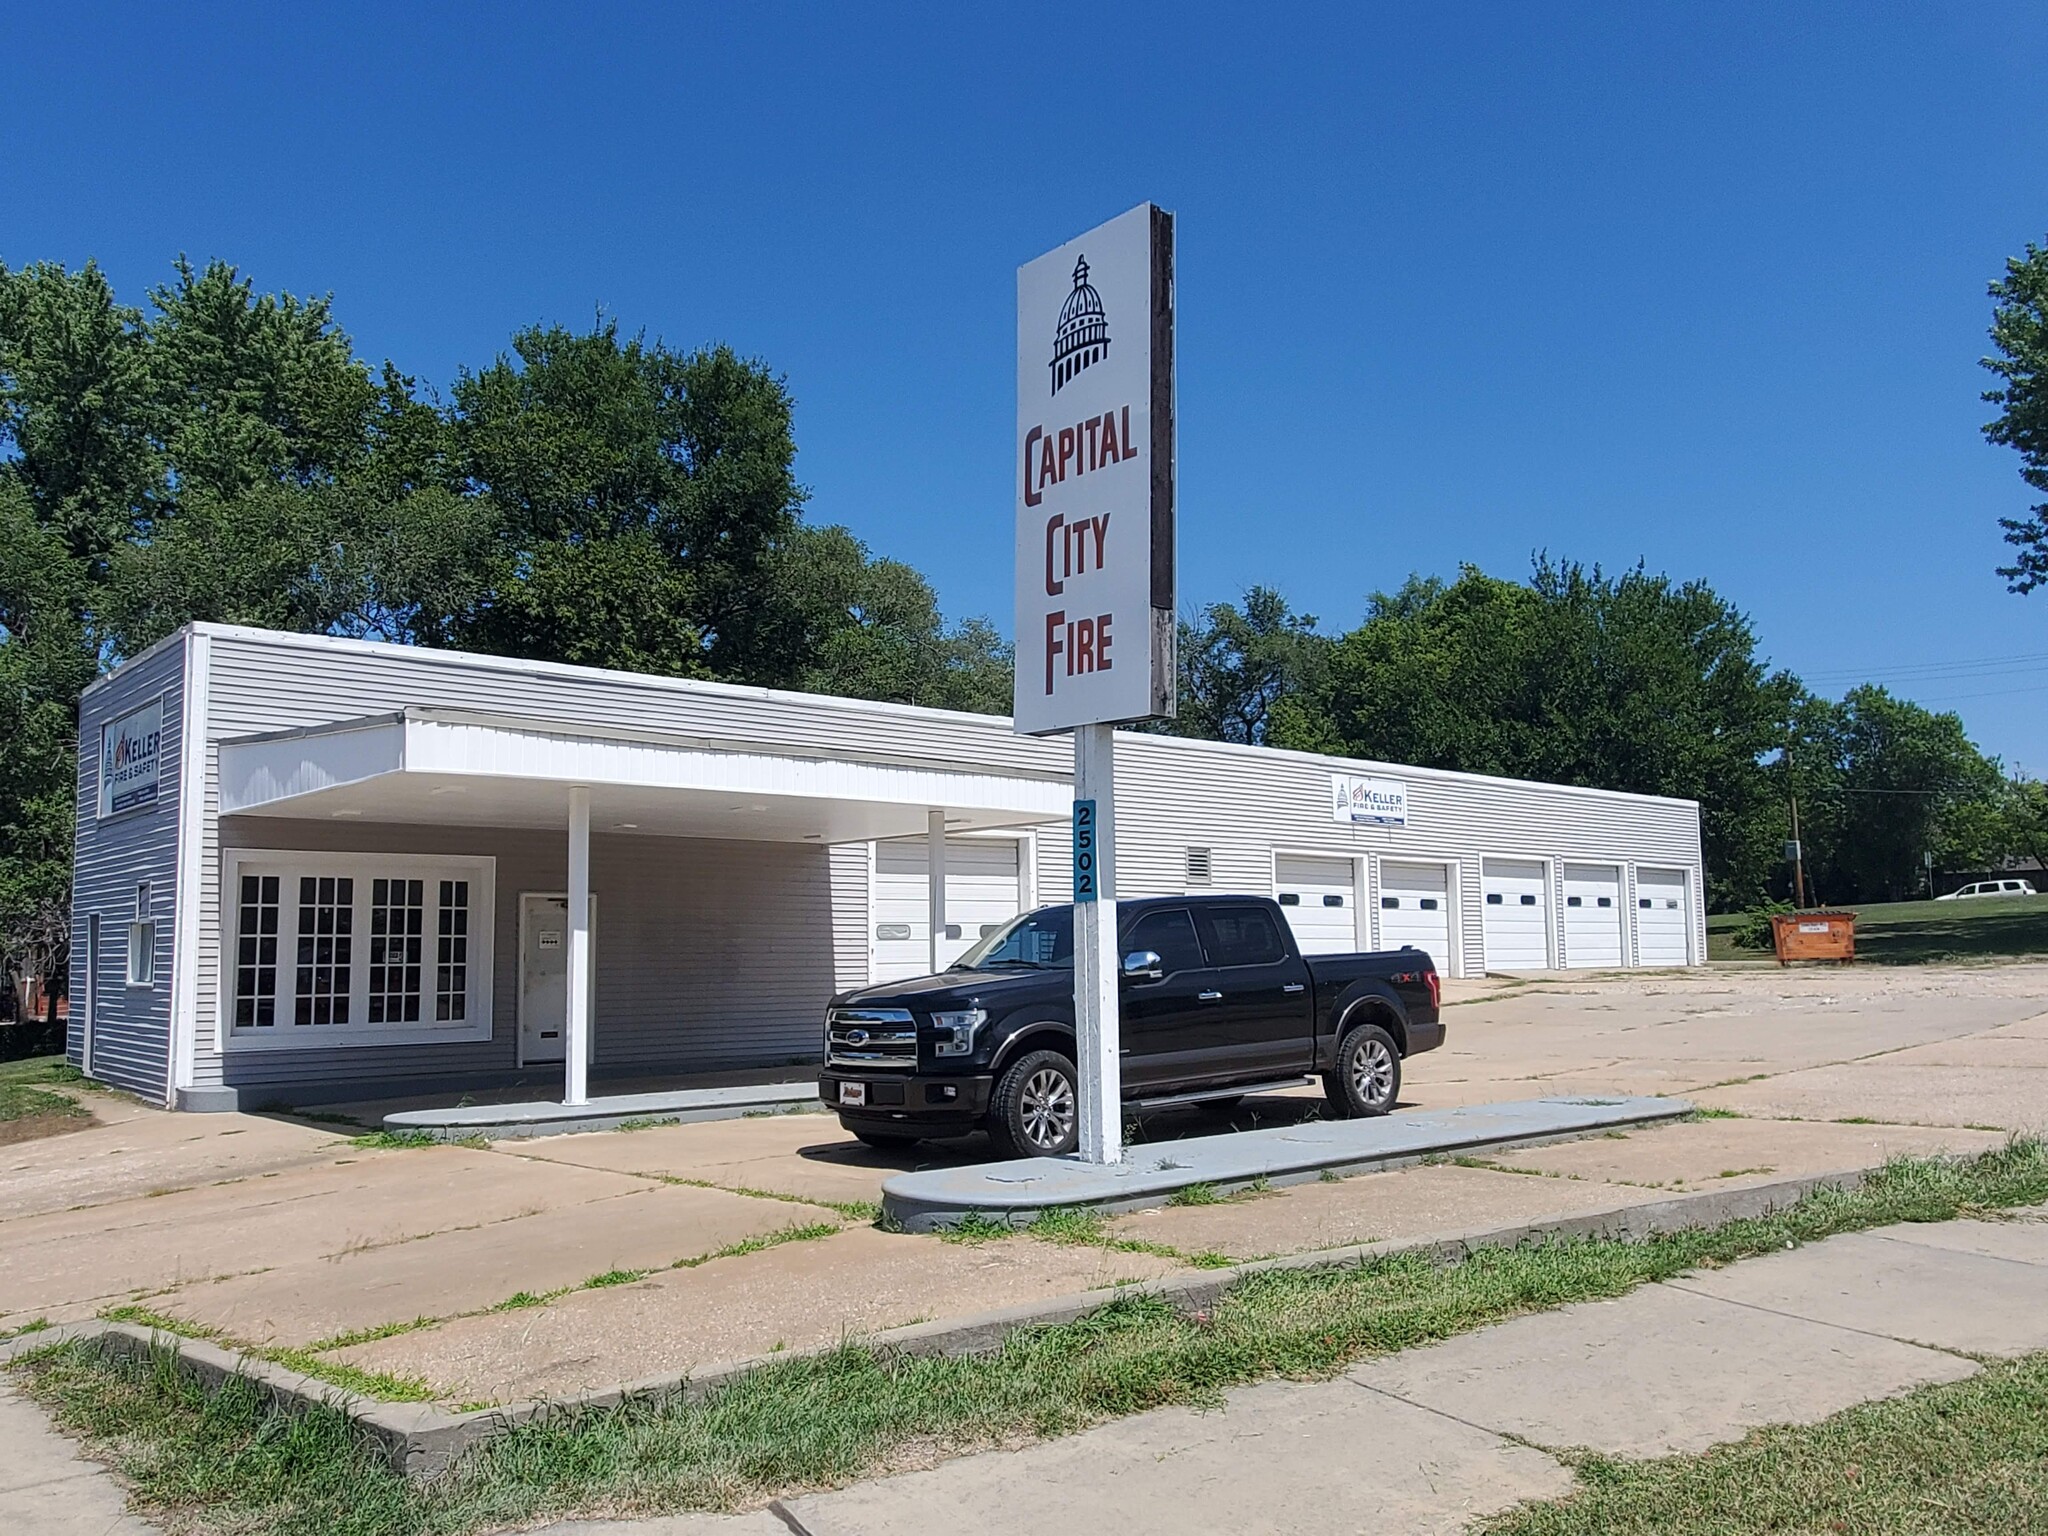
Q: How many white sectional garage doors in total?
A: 6